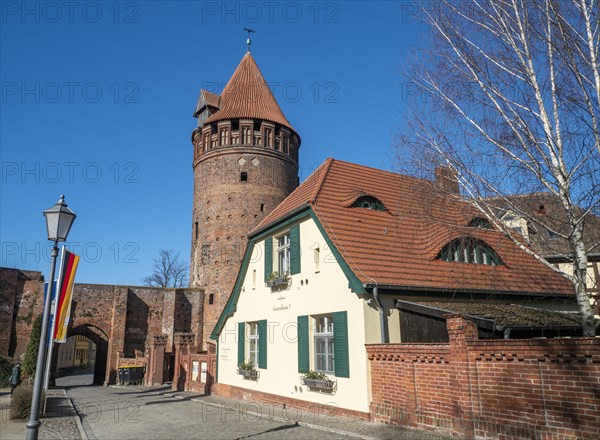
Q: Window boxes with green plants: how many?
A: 3